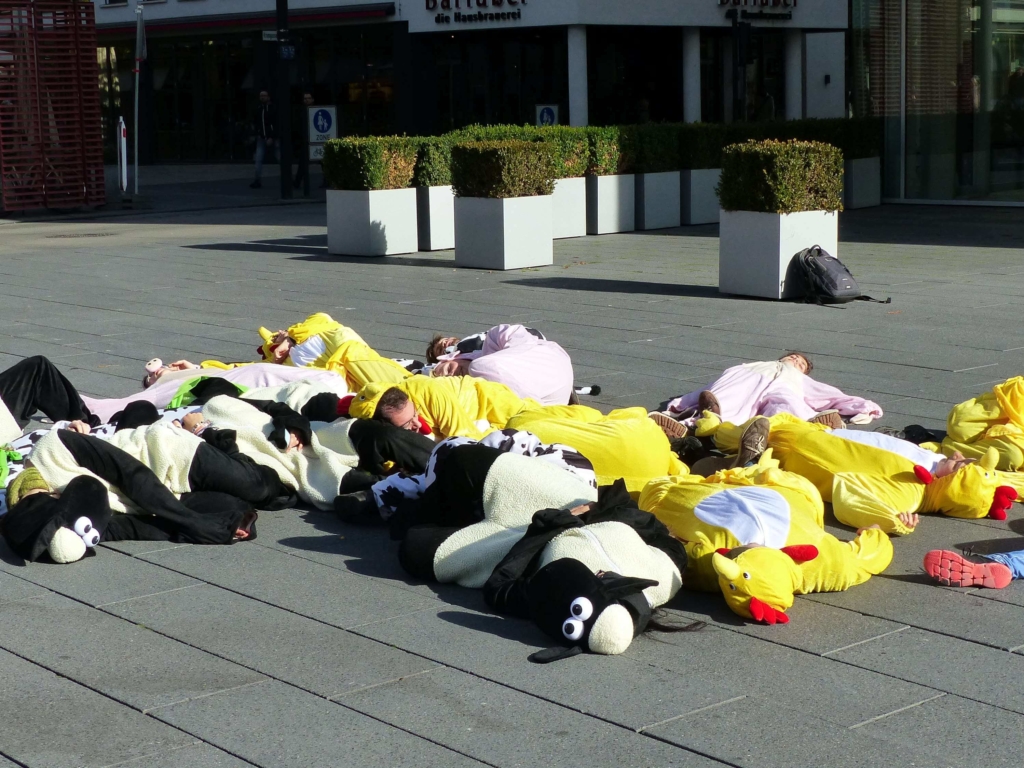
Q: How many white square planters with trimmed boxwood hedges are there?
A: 9